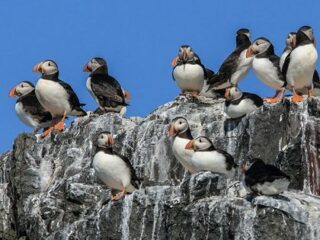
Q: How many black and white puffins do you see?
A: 13